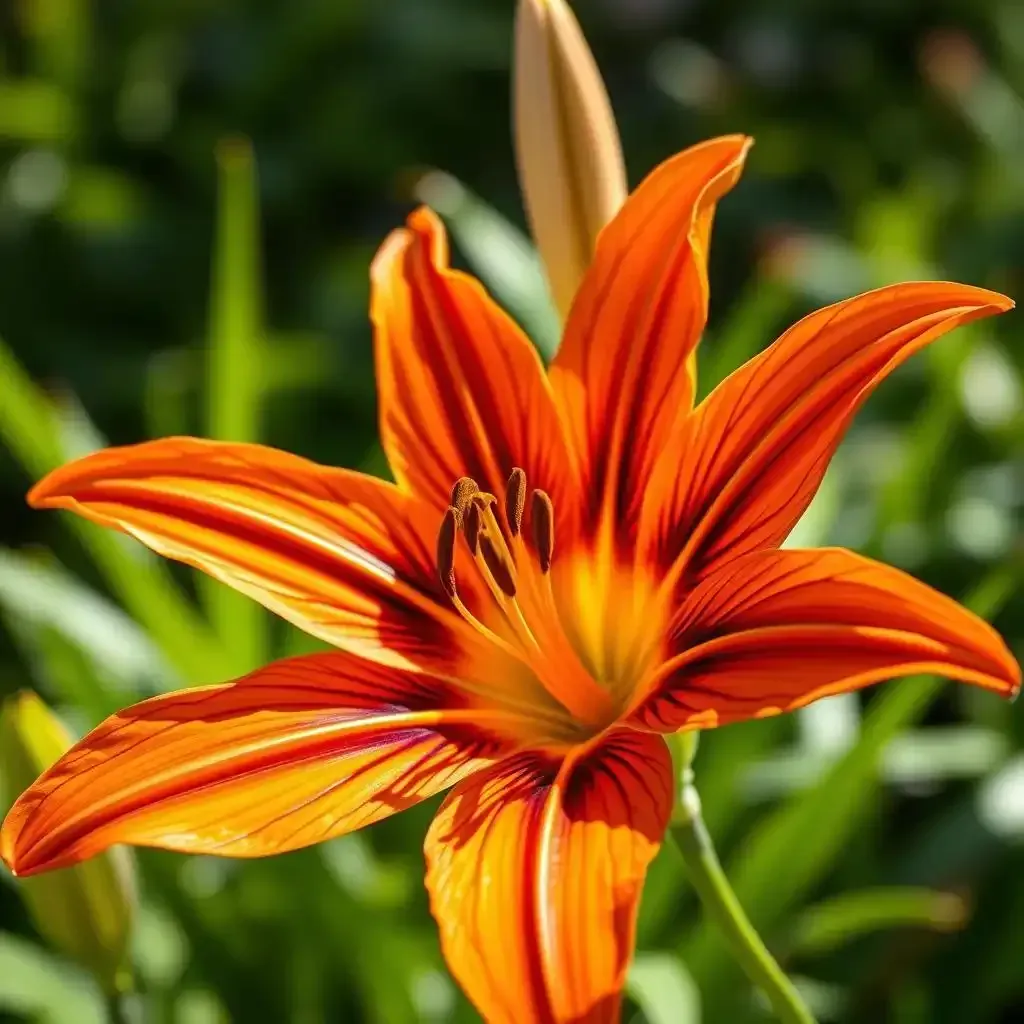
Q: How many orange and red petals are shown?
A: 7